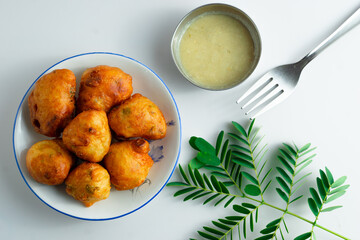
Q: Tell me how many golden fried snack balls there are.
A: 7